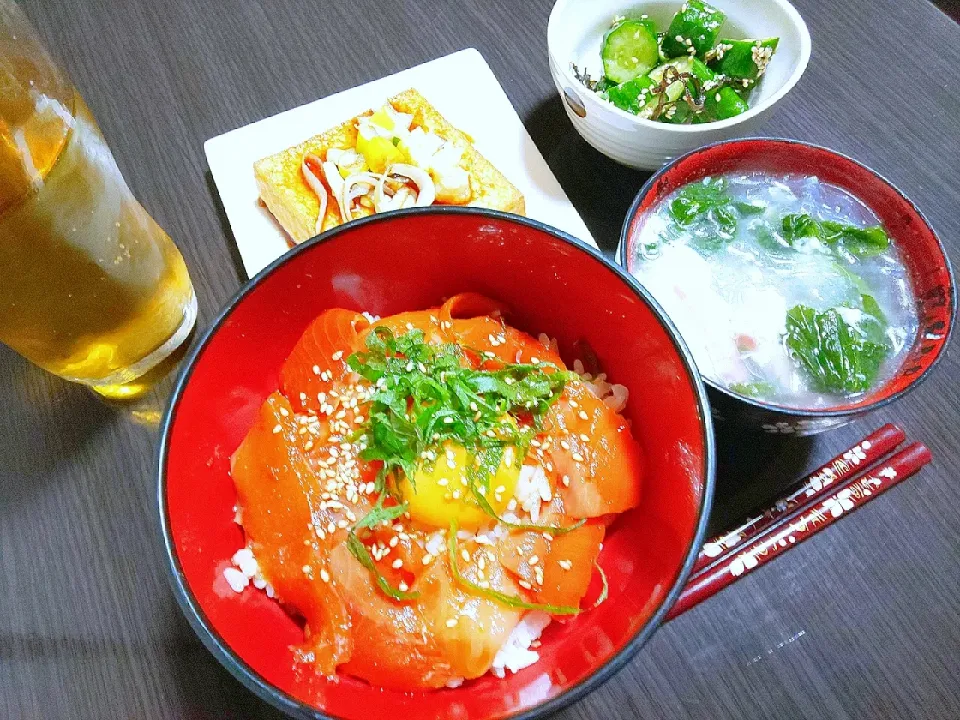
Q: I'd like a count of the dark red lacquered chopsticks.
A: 2